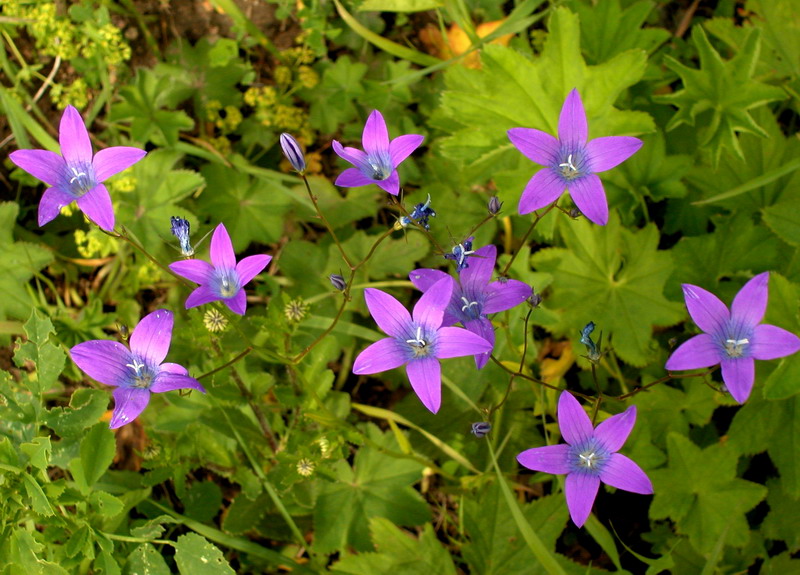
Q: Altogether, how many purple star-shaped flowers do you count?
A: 9